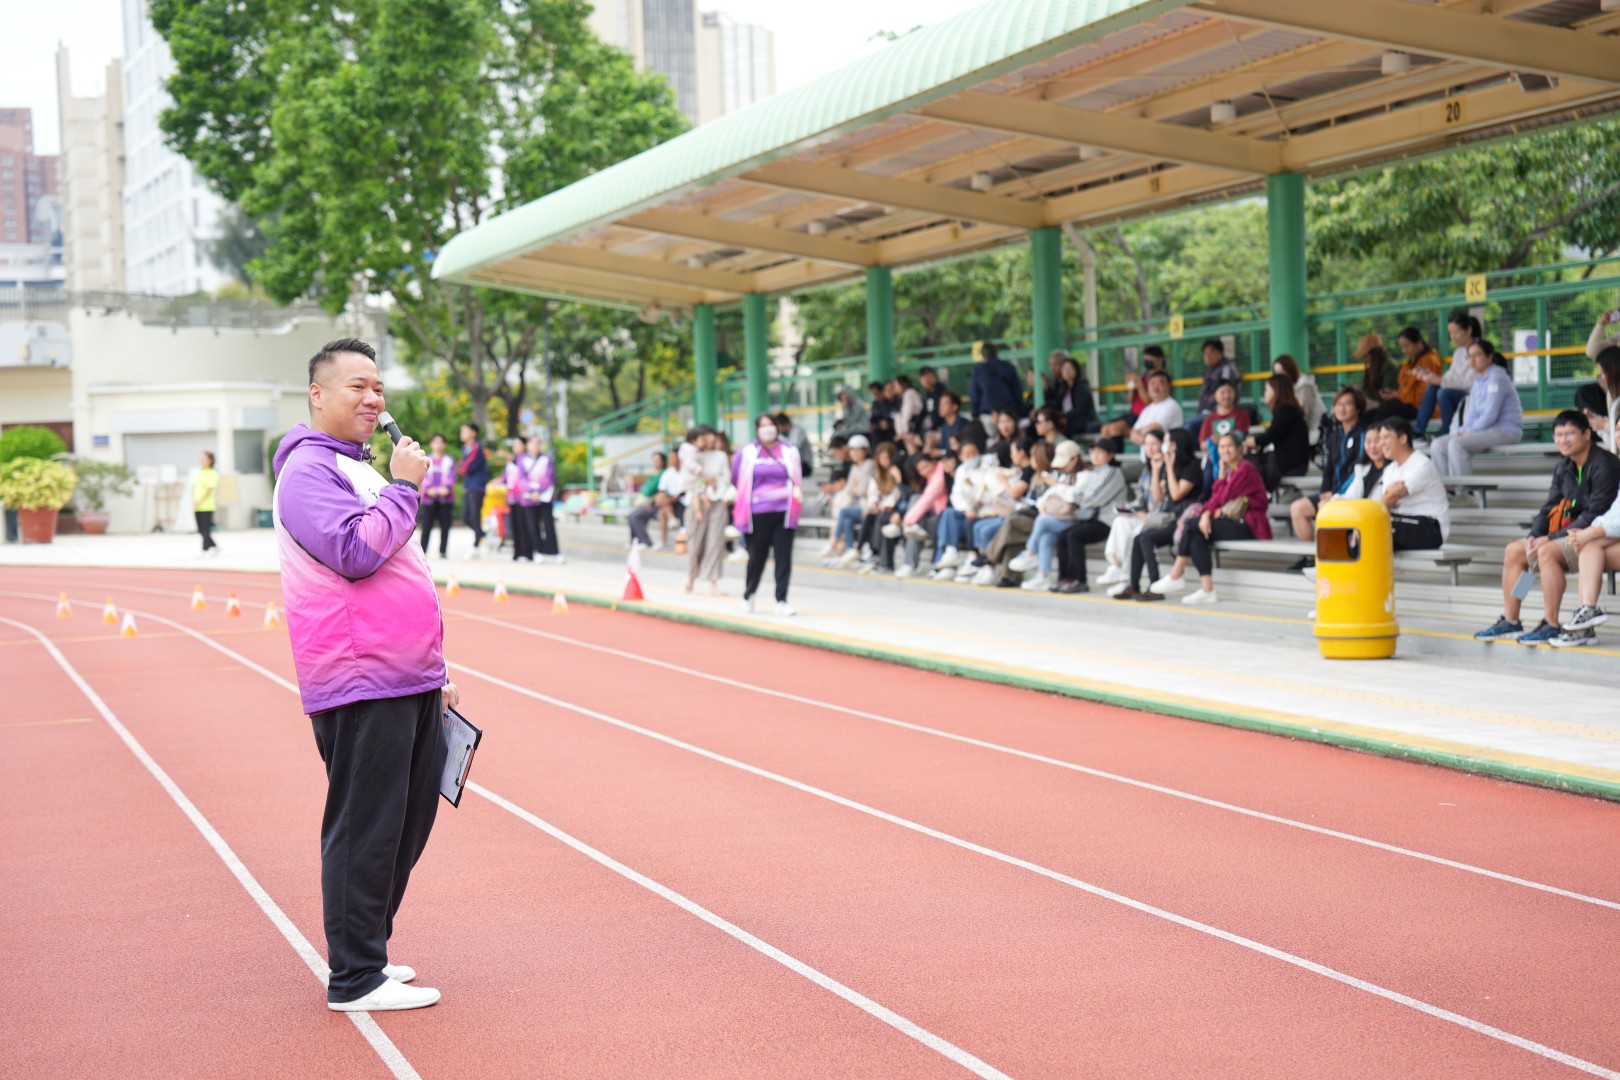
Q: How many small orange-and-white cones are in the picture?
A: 9